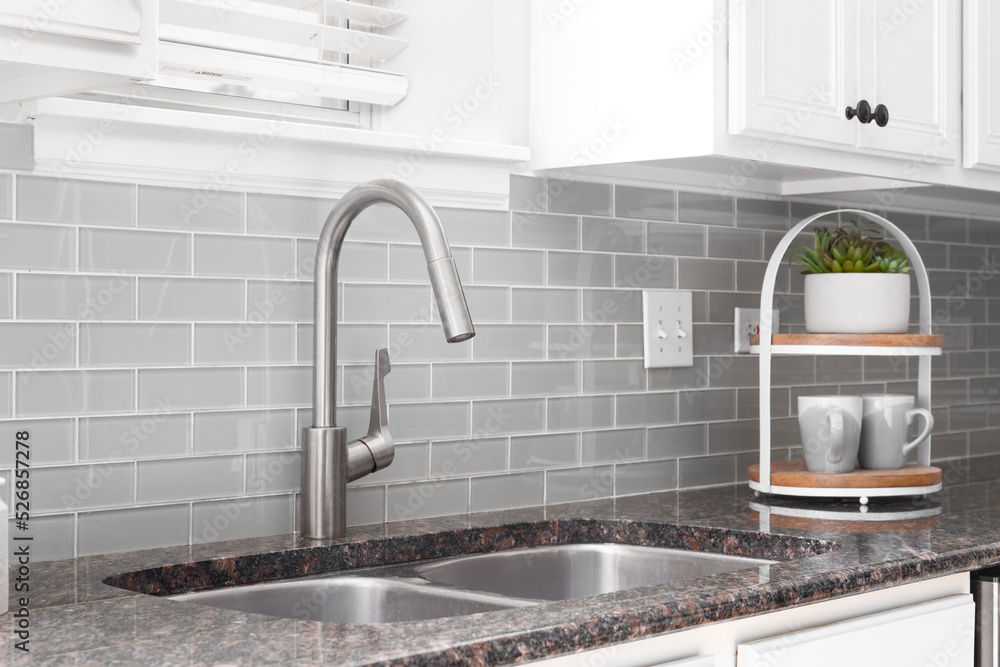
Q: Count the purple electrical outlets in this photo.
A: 0